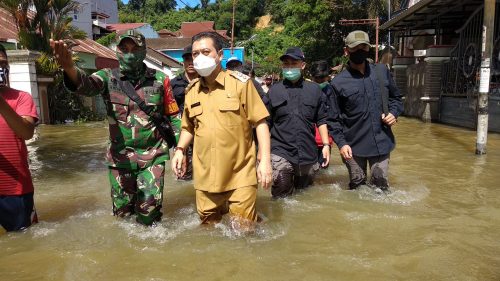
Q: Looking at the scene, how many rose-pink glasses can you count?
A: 0